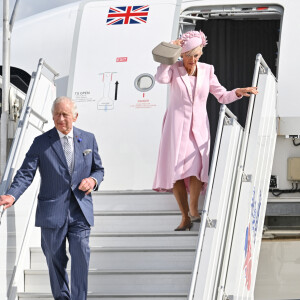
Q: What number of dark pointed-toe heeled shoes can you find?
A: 2